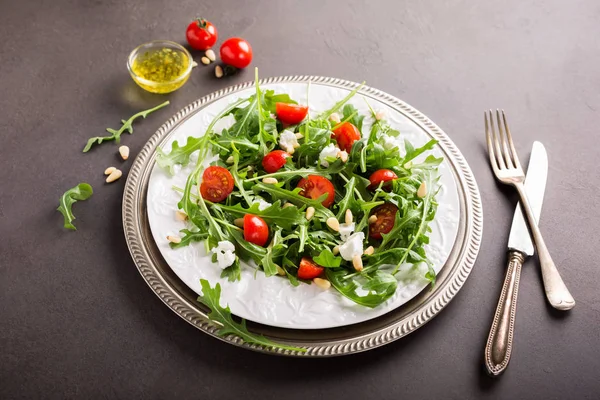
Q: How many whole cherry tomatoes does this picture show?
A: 2